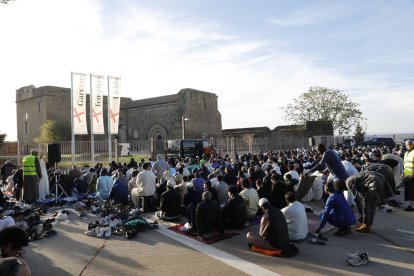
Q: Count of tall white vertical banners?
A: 3